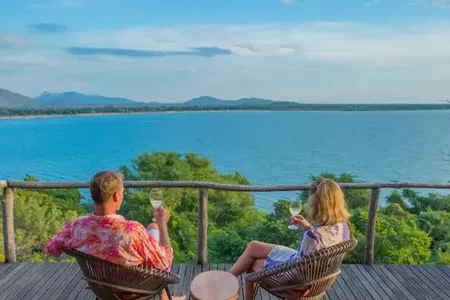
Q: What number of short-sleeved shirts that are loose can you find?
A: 1